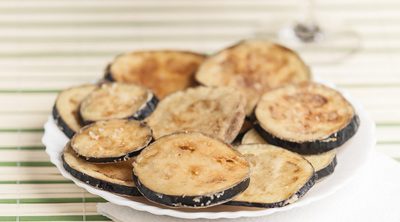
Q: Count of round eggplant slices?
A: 11